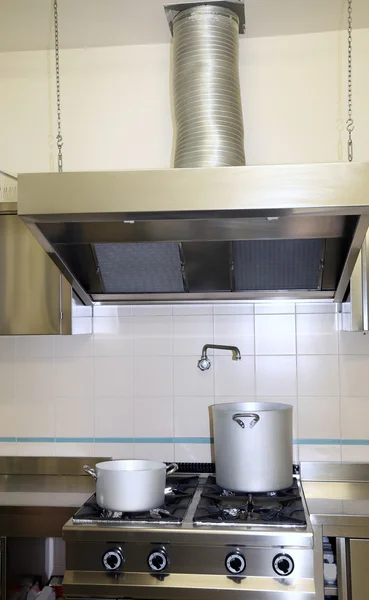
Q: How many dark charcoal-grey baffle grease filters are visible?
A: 2